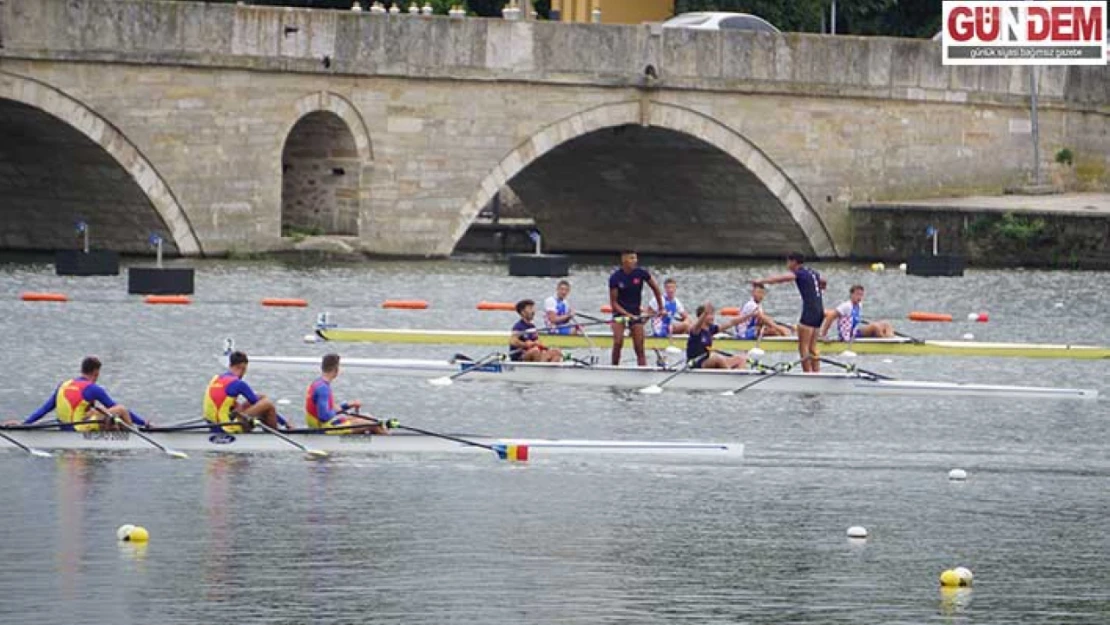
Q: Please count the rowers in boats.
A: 11